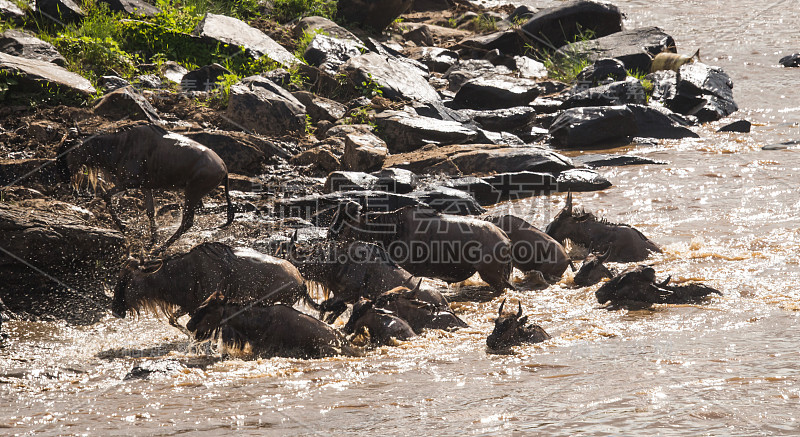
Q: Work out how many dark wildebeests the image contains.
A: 12